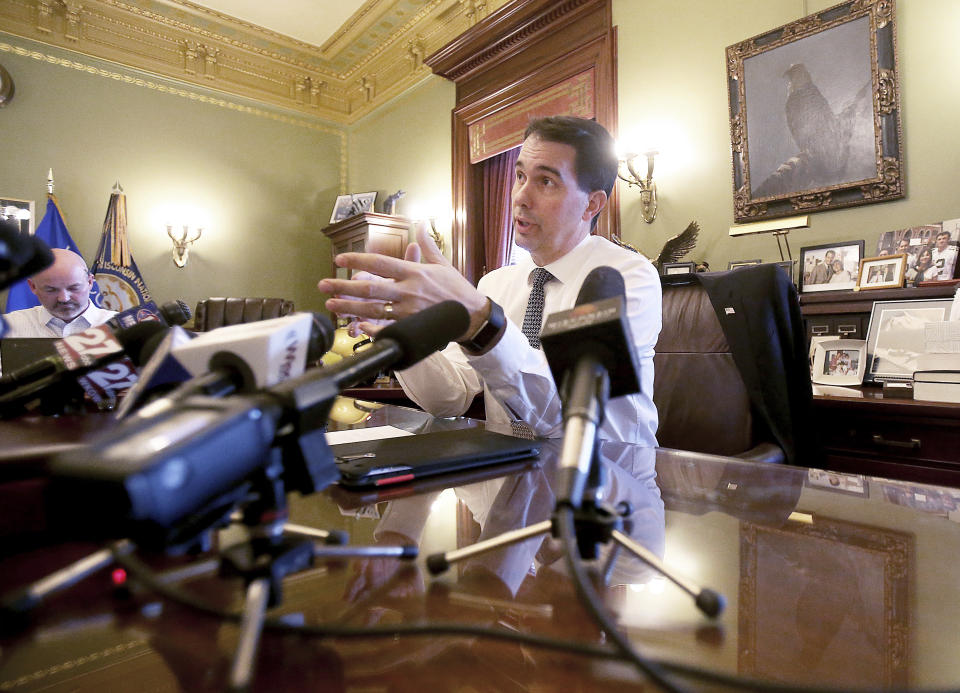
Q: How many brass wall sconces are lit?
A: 3